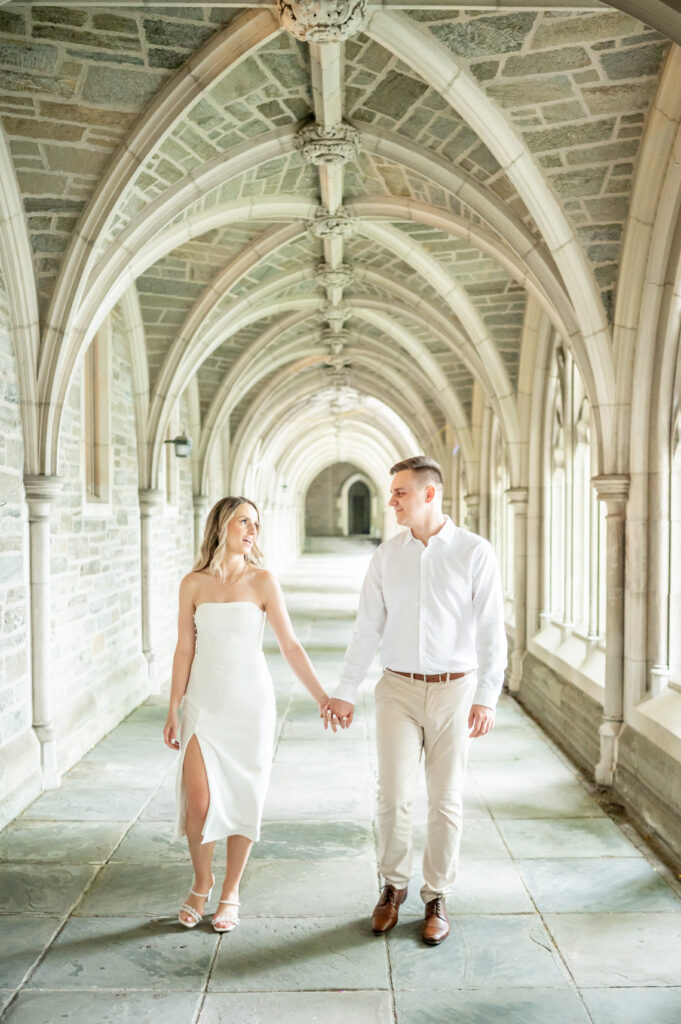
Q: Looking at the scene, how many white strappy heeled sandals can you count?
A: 2